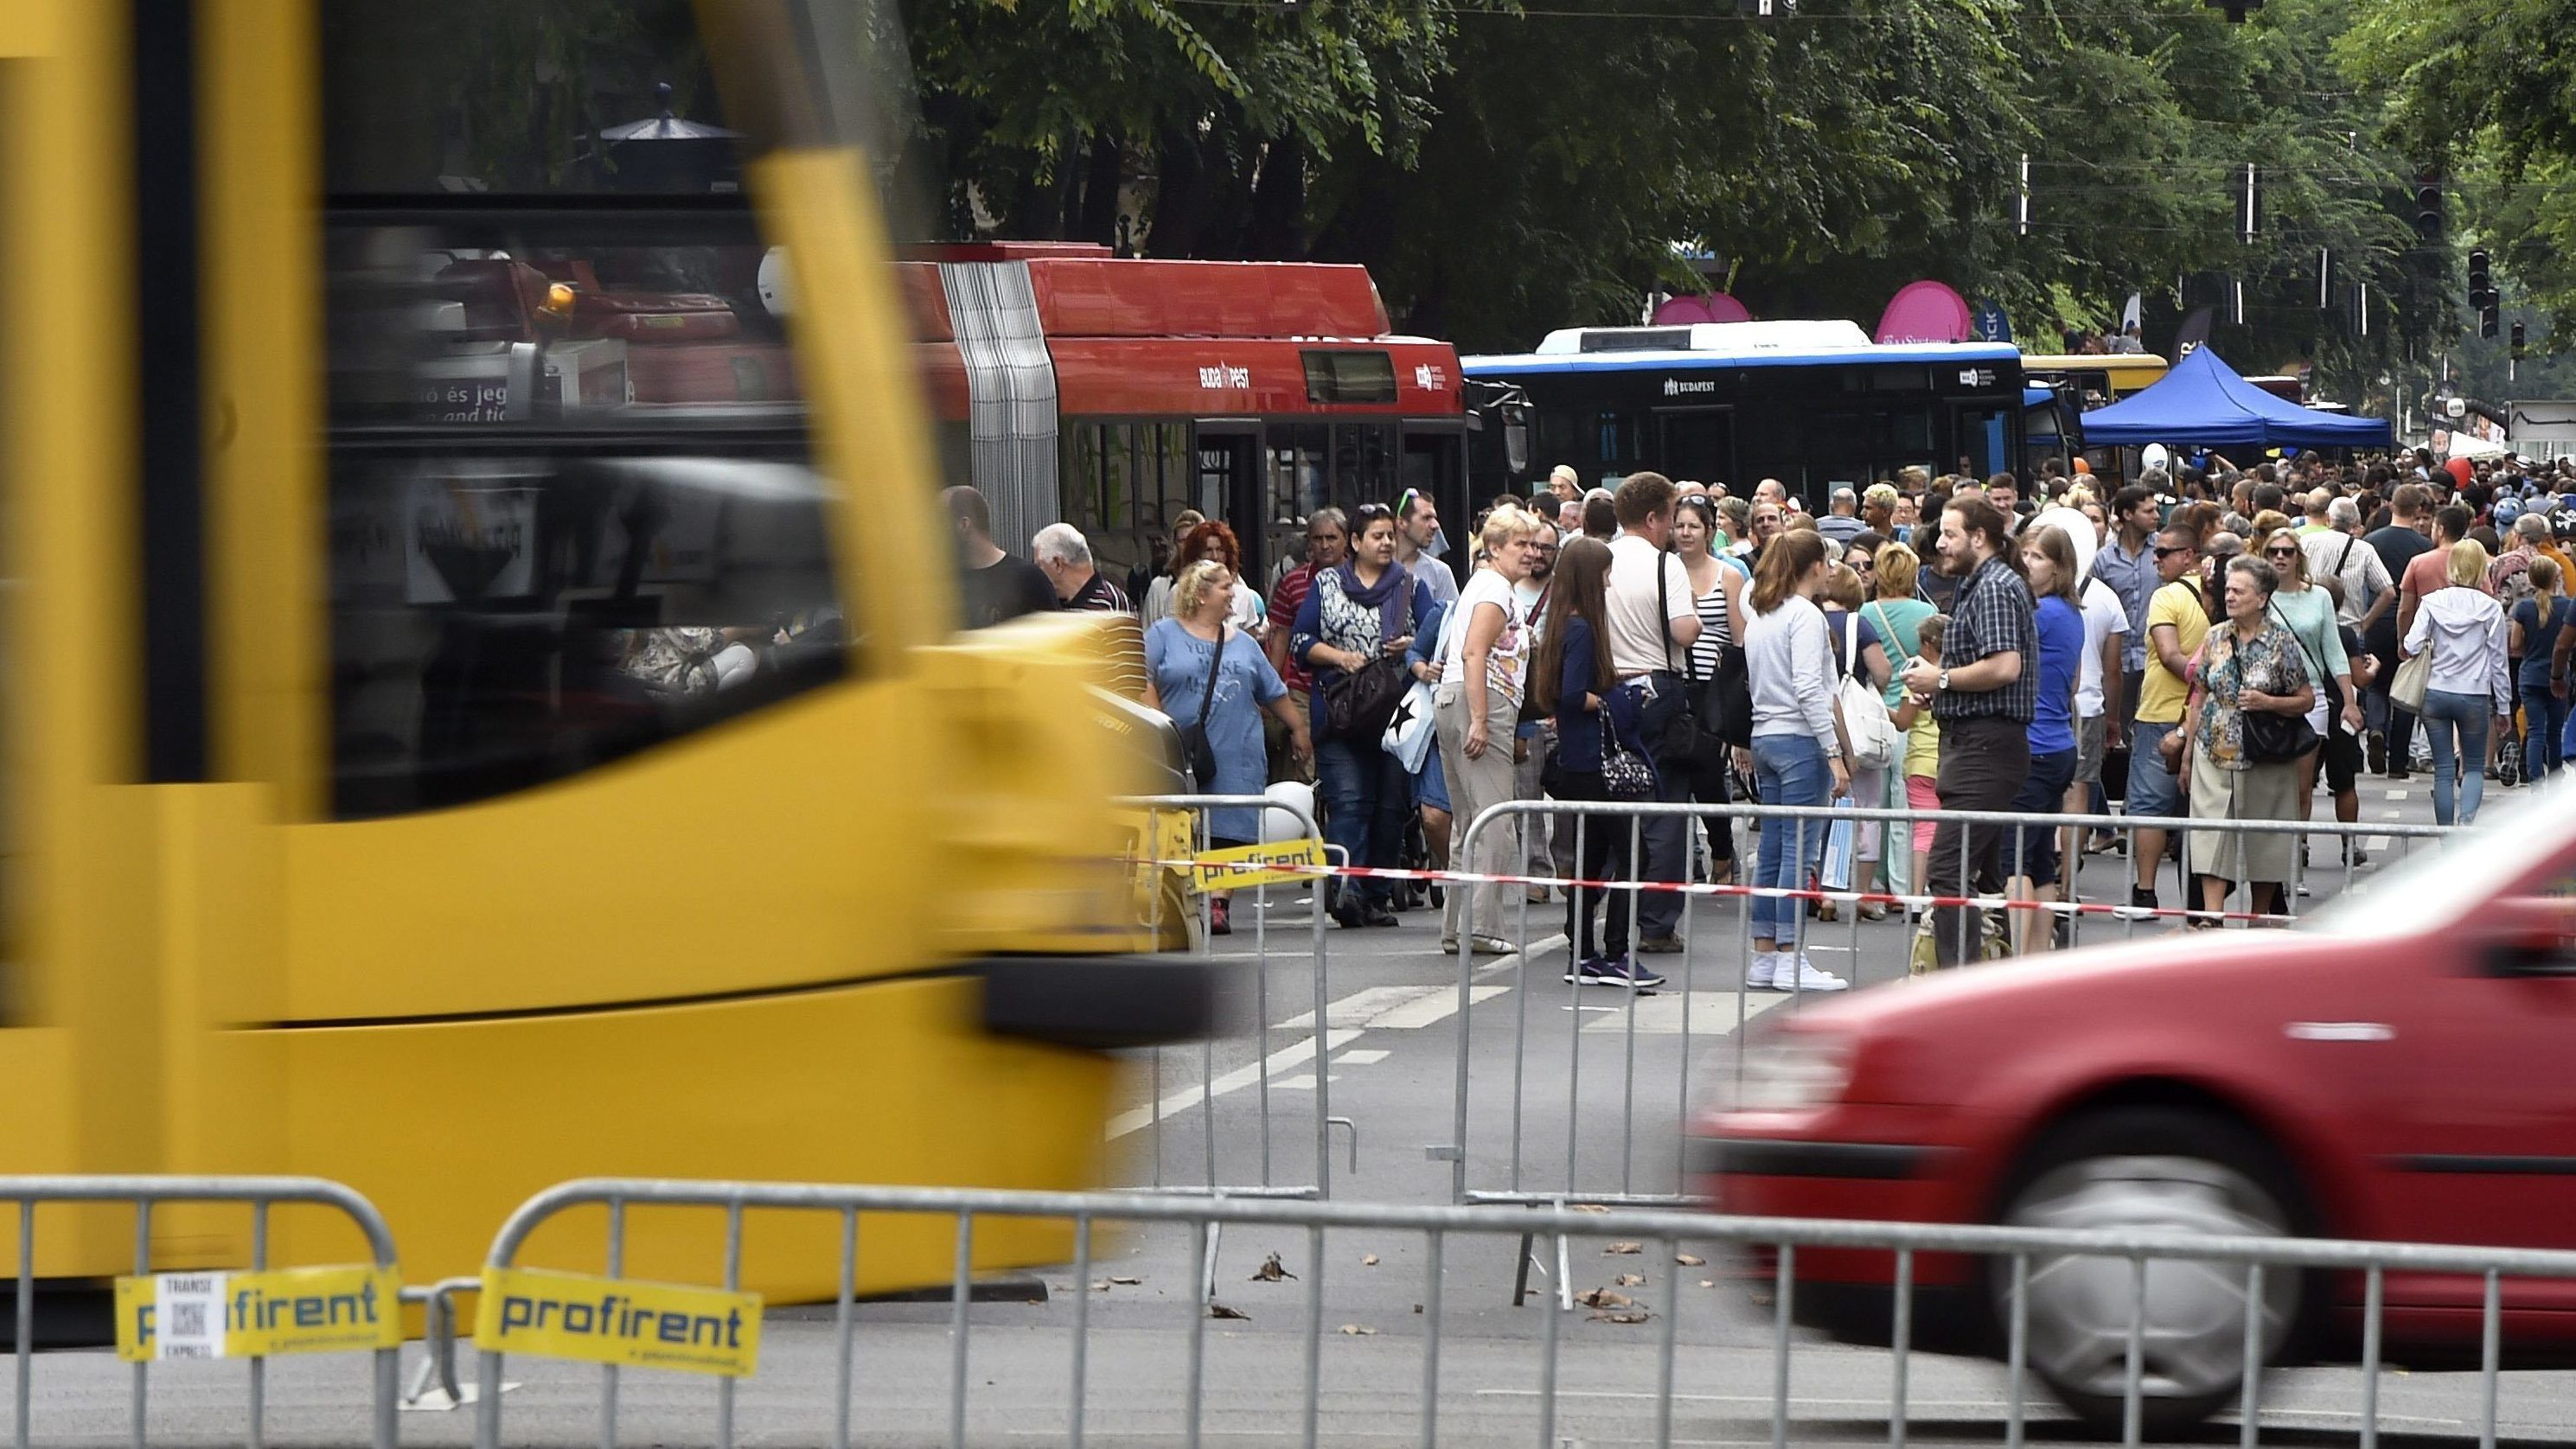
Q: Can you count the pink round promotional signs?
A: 3